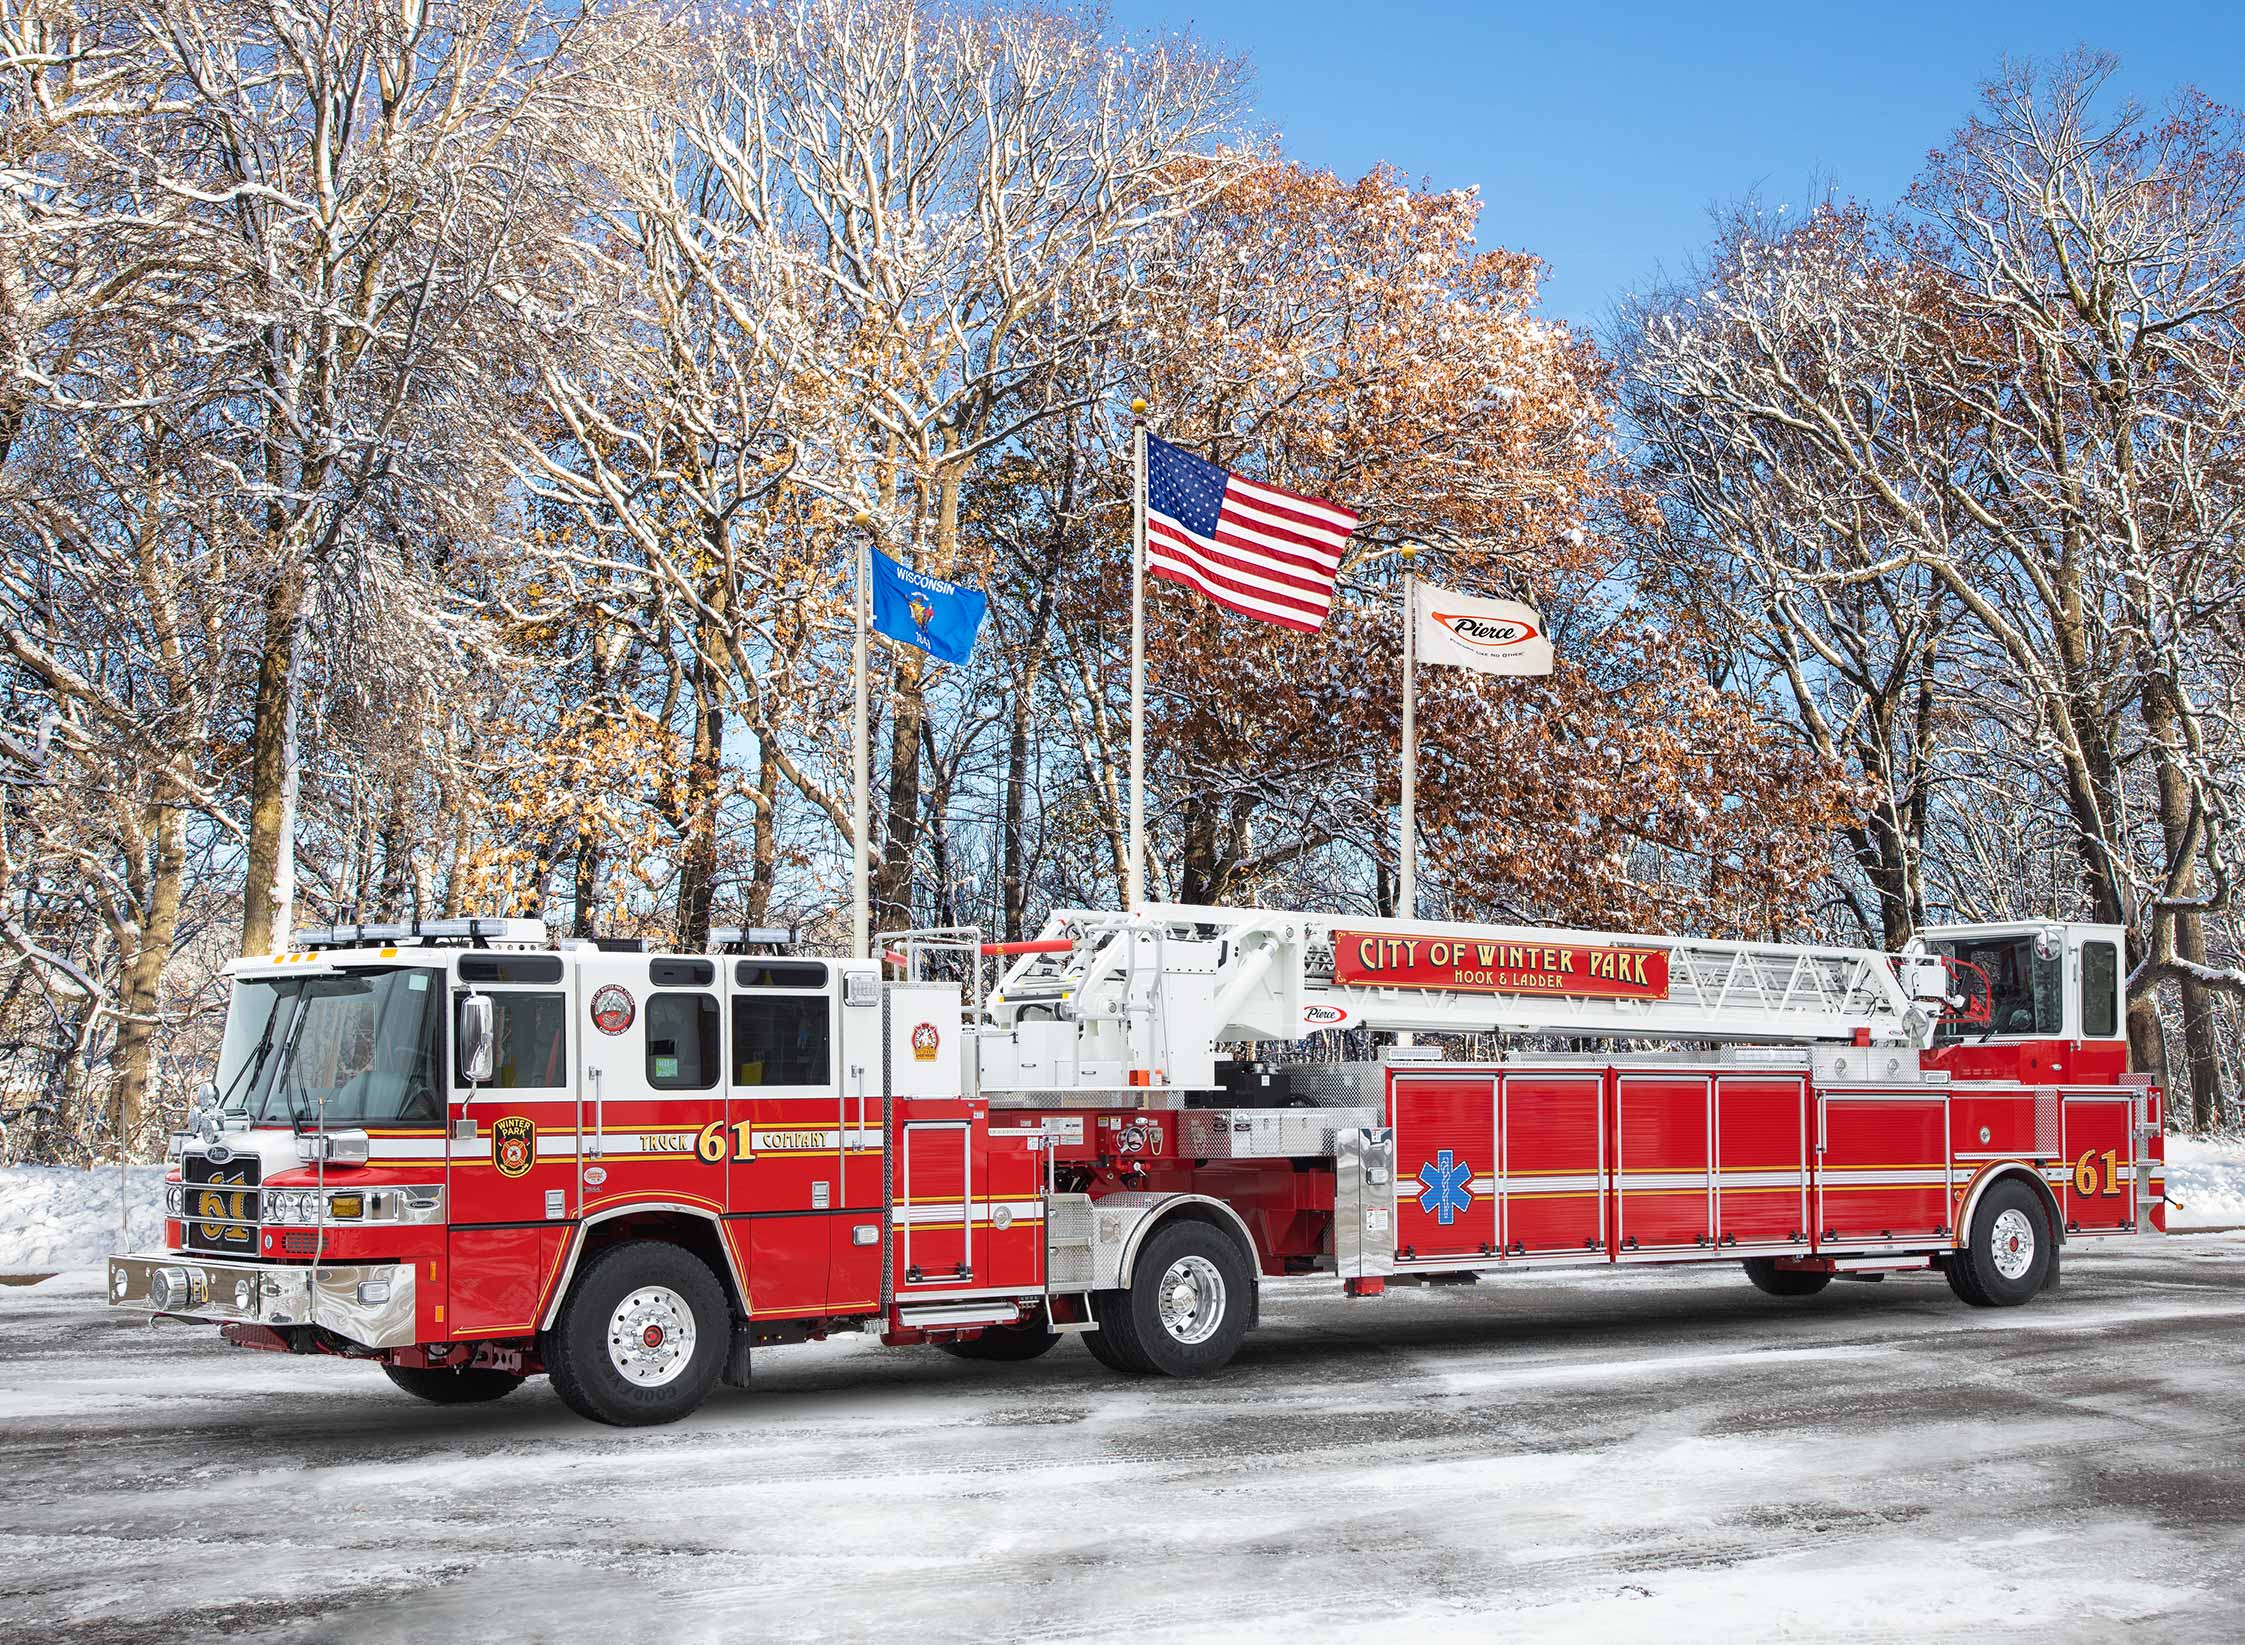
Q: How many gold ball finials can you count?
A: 3